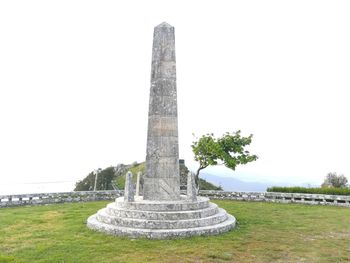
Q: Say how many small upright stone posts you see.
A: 3